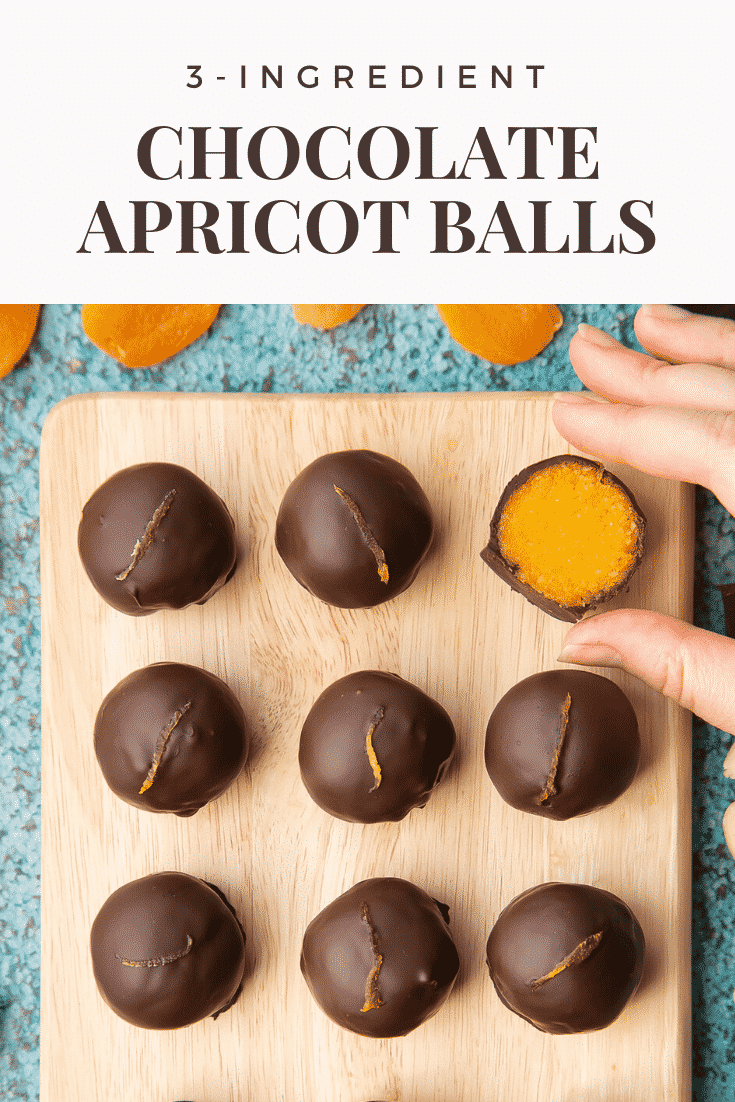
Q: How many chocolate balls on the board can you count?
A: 9